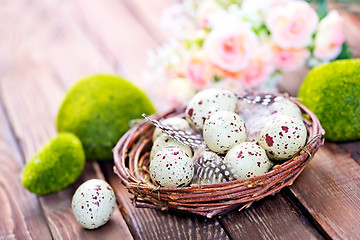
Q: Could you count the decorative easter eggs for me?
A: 9